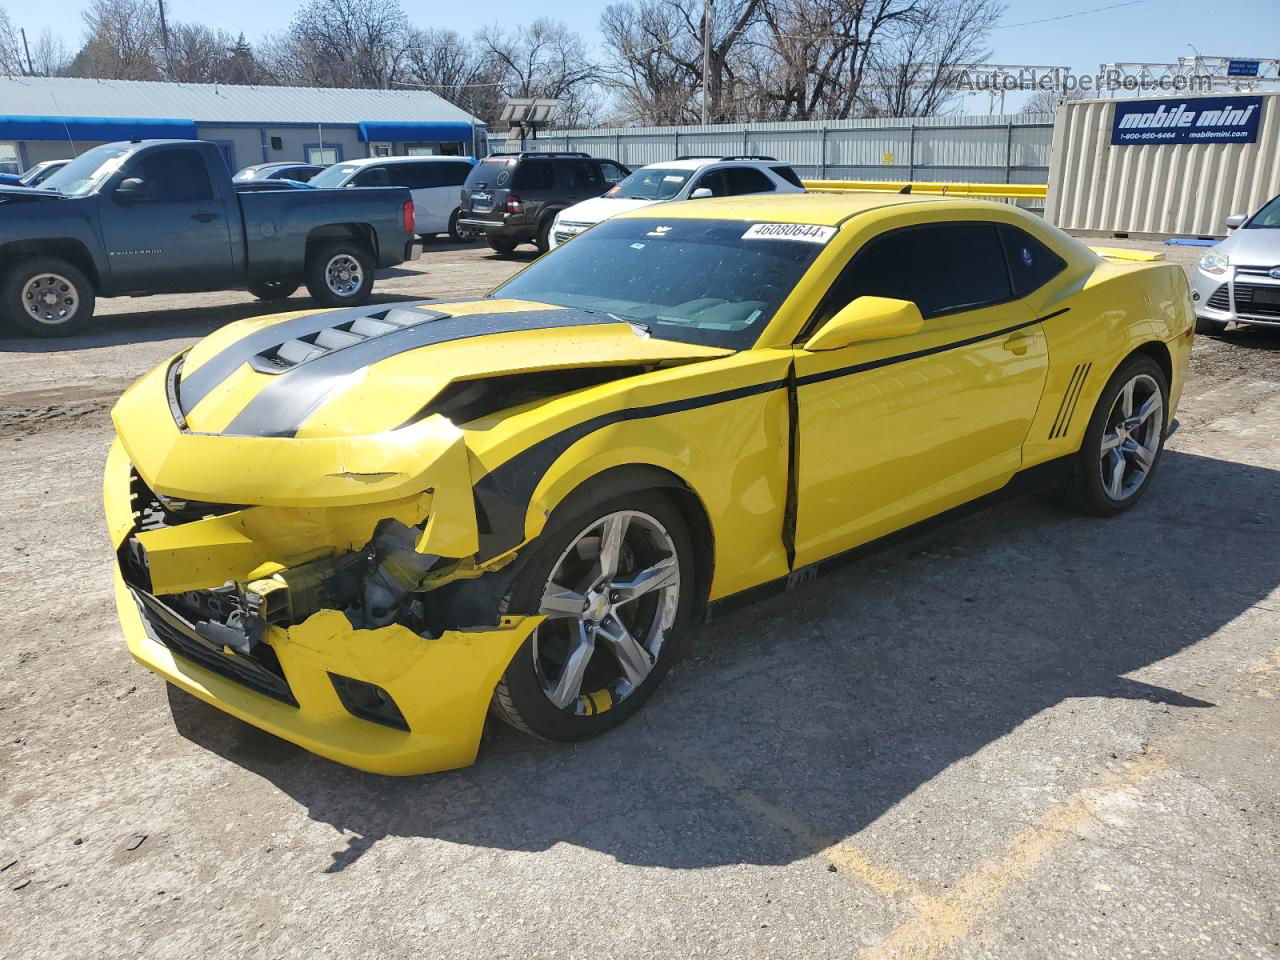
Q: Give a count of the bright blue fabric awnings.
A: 2